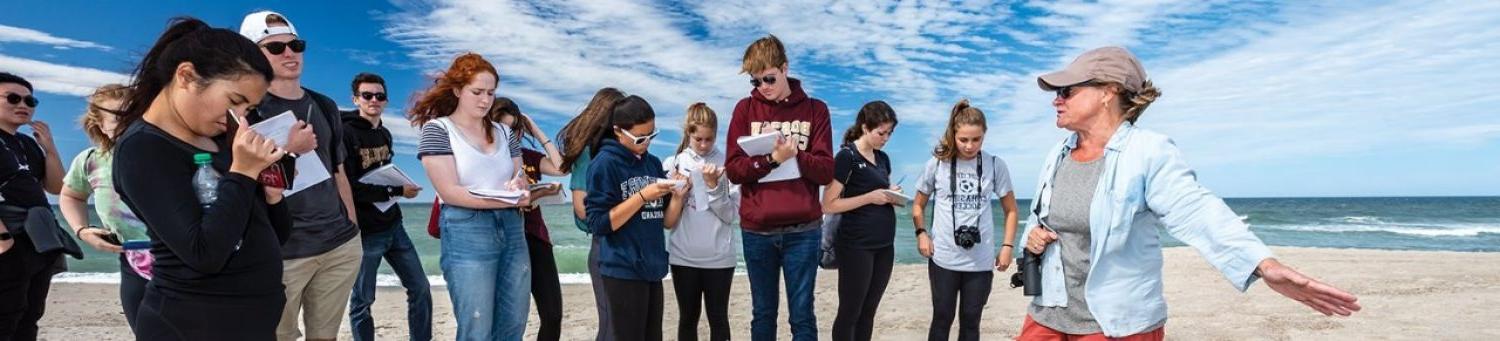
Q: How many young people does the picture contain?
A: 13